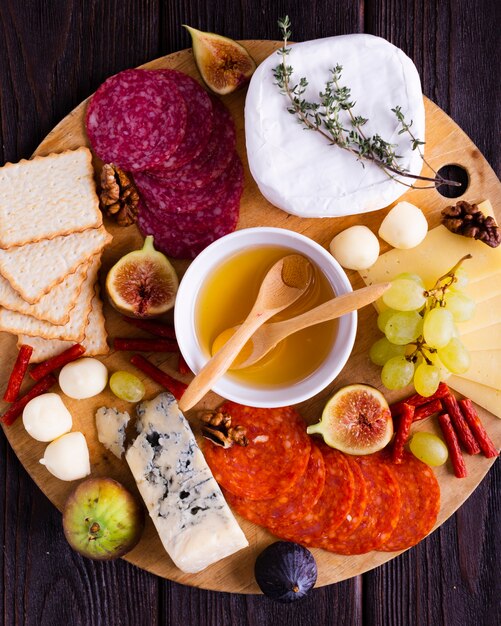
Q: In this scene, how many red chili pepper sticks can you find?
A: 13